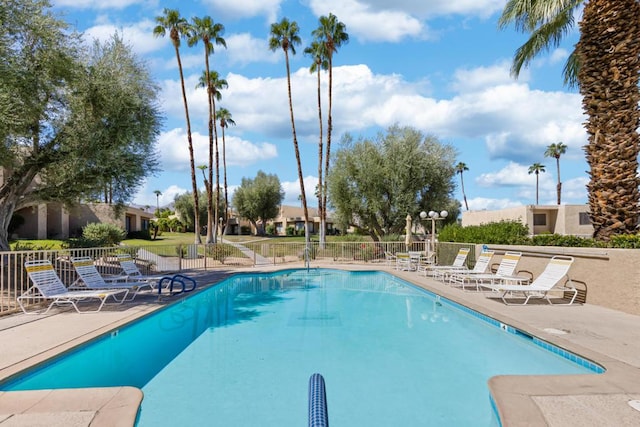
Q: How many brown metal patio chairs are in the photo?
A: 0